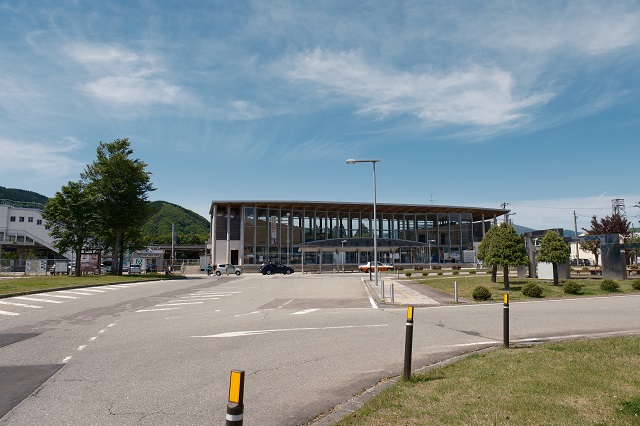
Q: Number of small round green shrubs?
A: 11